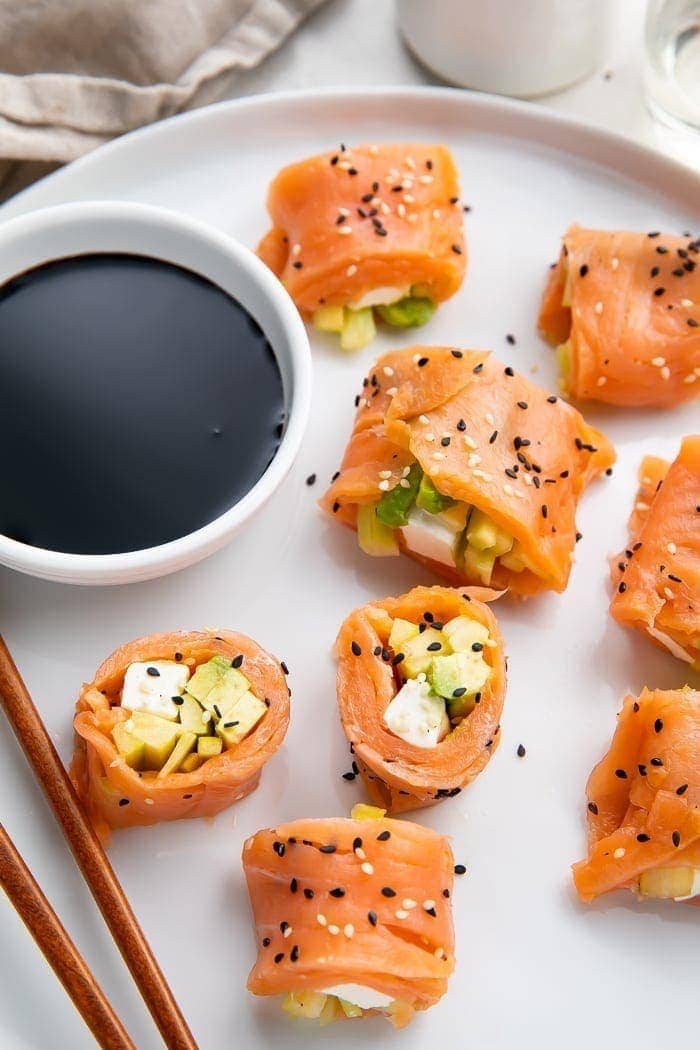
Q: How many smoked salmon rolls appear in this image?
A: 8